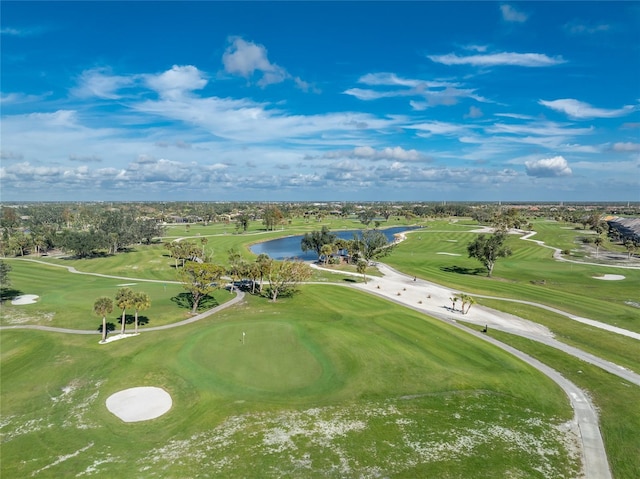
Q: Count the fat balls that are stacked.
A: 0